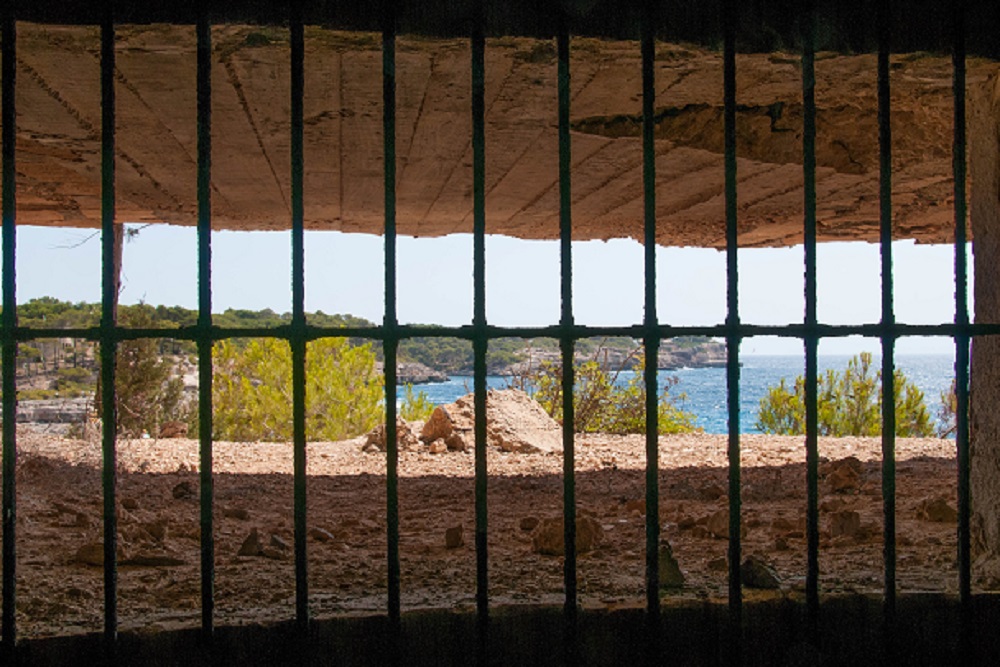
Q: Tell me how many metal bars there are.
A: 13